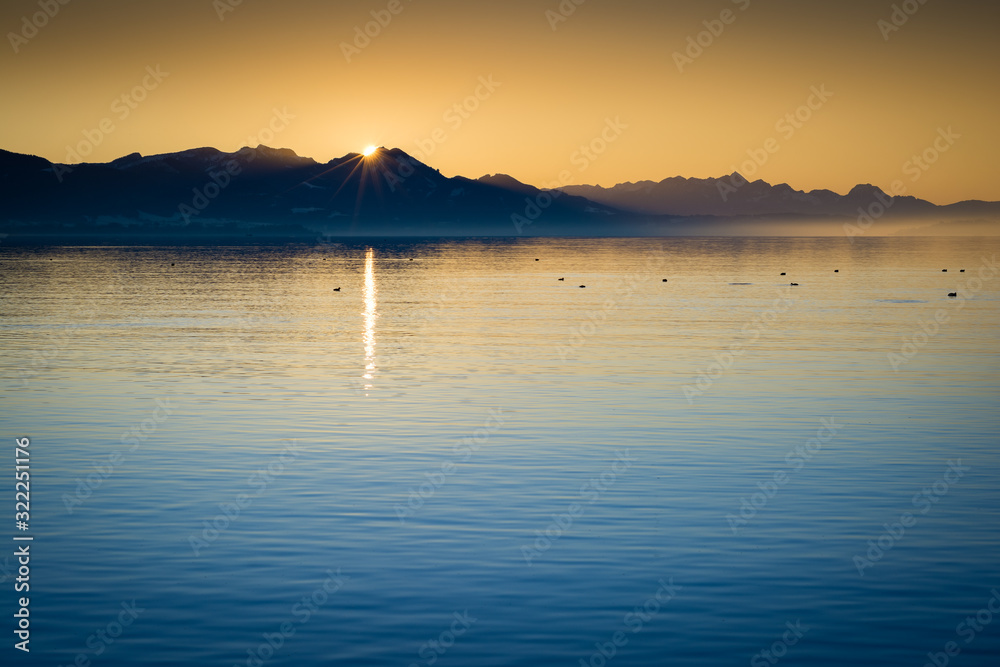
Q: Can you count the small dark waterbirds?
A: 15